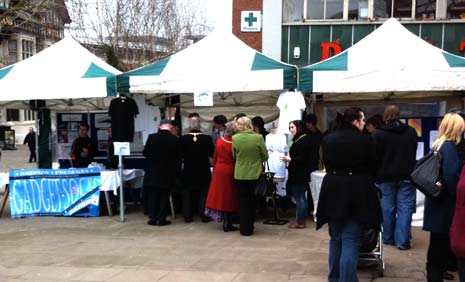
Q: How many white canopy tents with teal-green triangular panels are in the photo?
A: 3